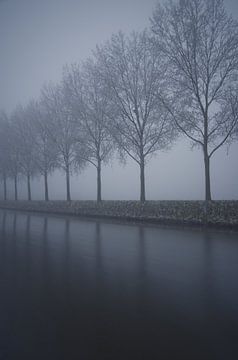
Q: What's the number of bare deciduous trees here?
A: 8